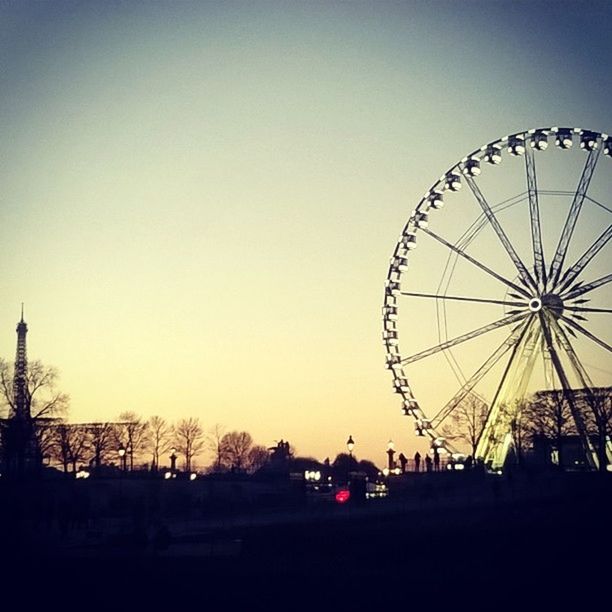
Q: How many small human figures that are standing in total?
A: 4